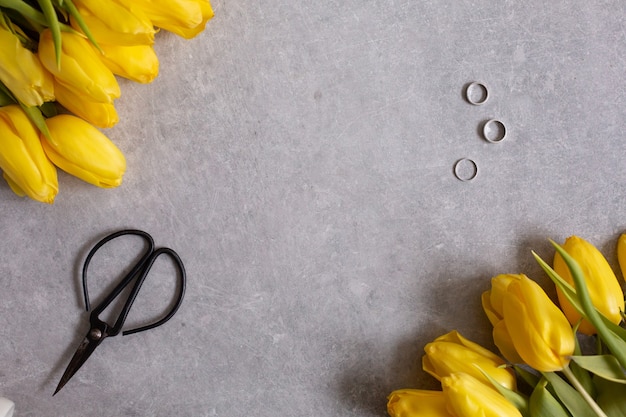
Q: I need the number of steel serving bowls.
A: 0